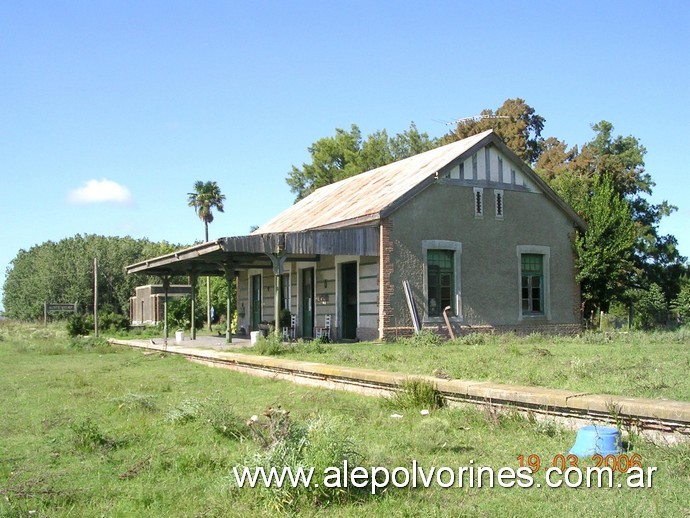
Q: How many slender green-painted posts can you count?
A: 4